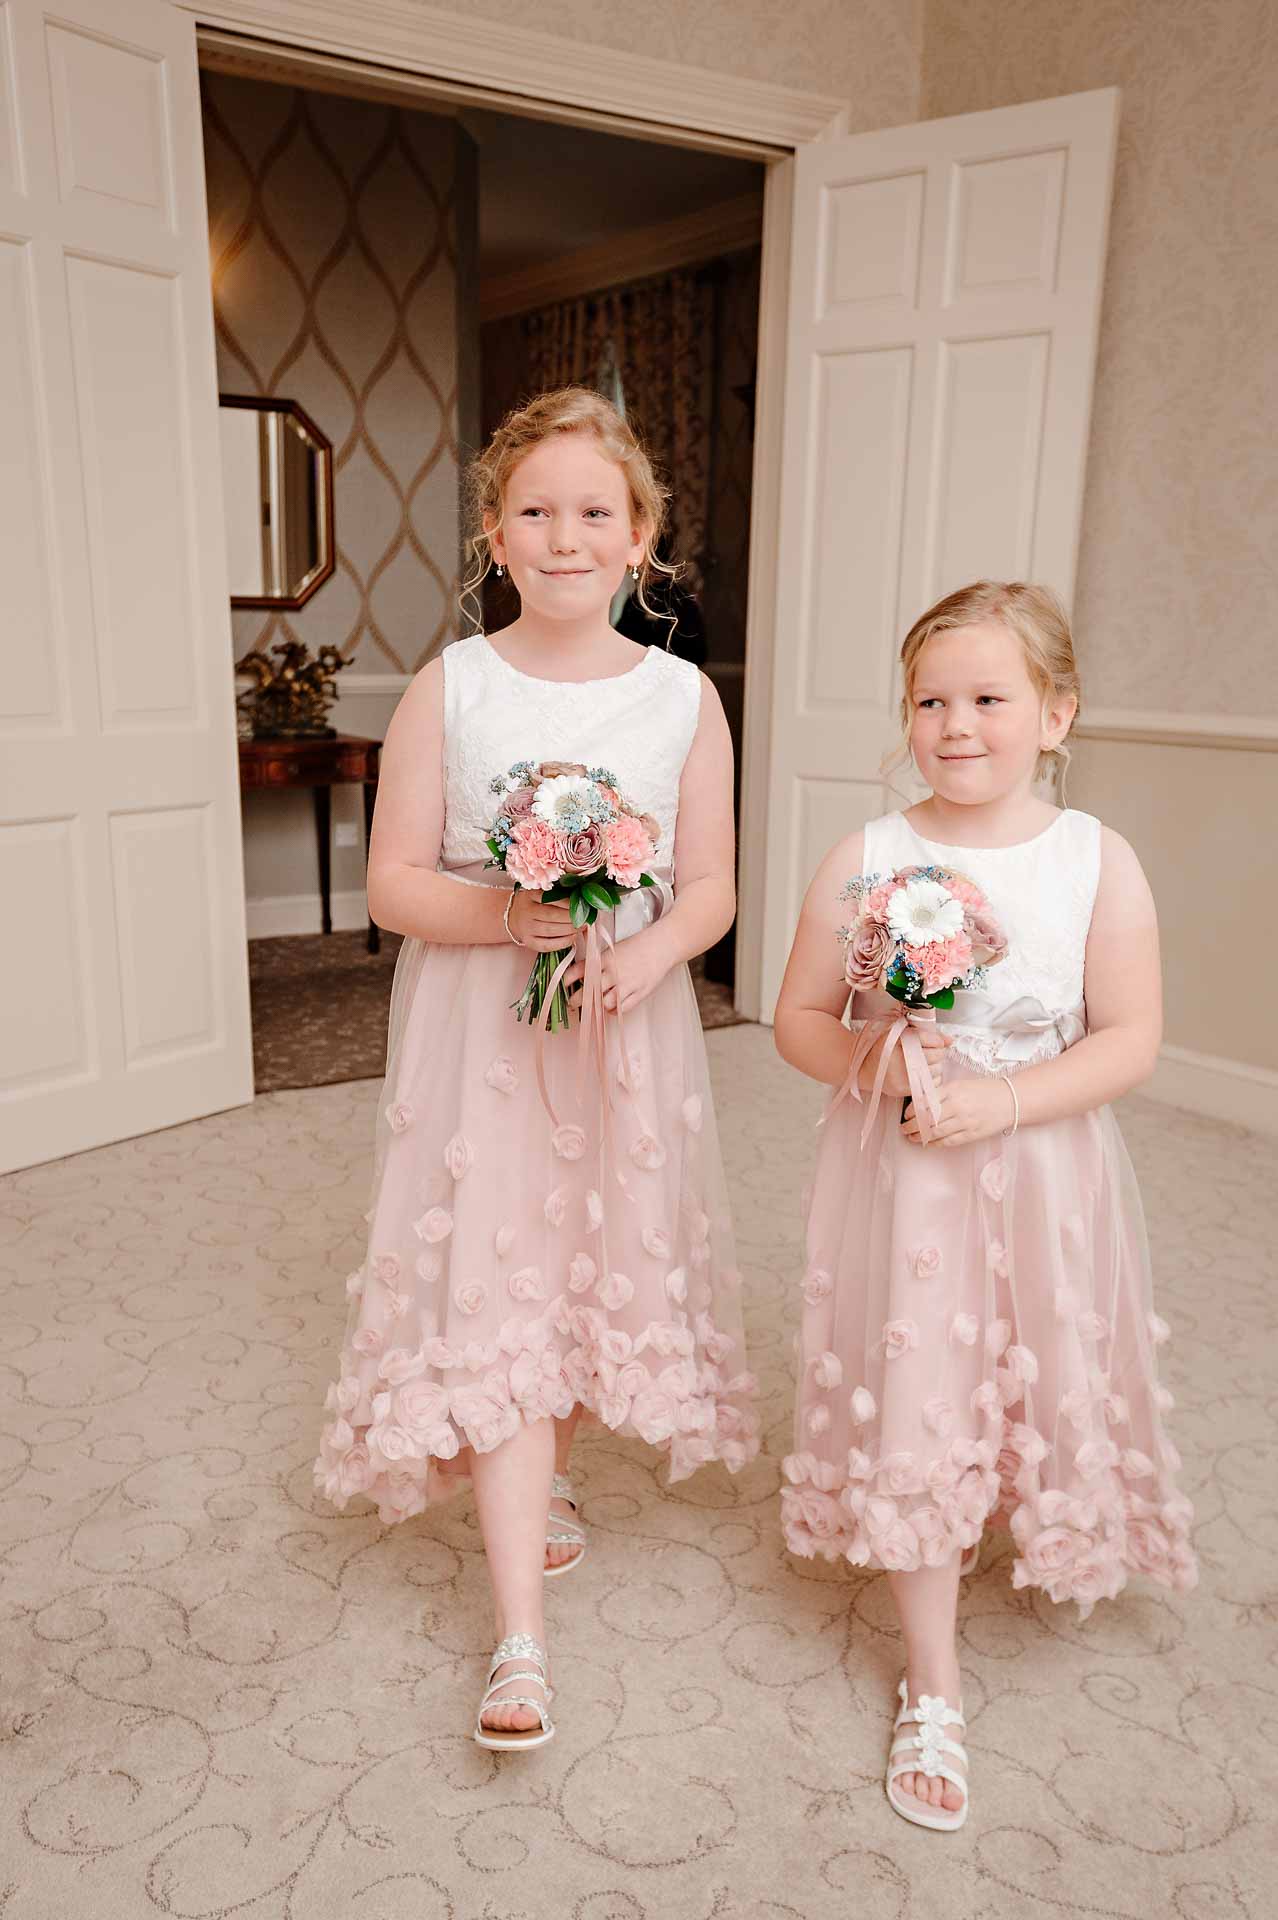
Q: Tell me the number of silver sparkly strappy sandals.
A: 2